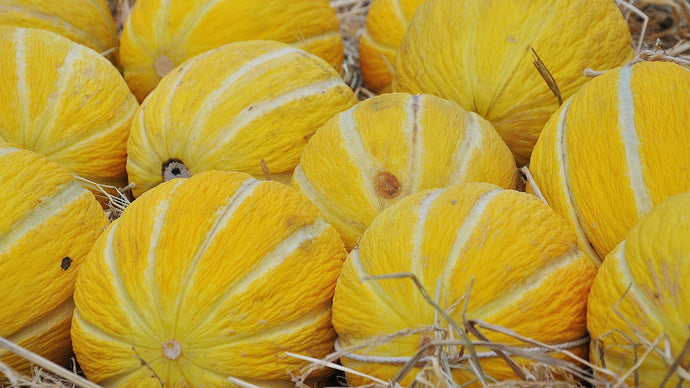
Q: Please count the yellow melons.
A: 12